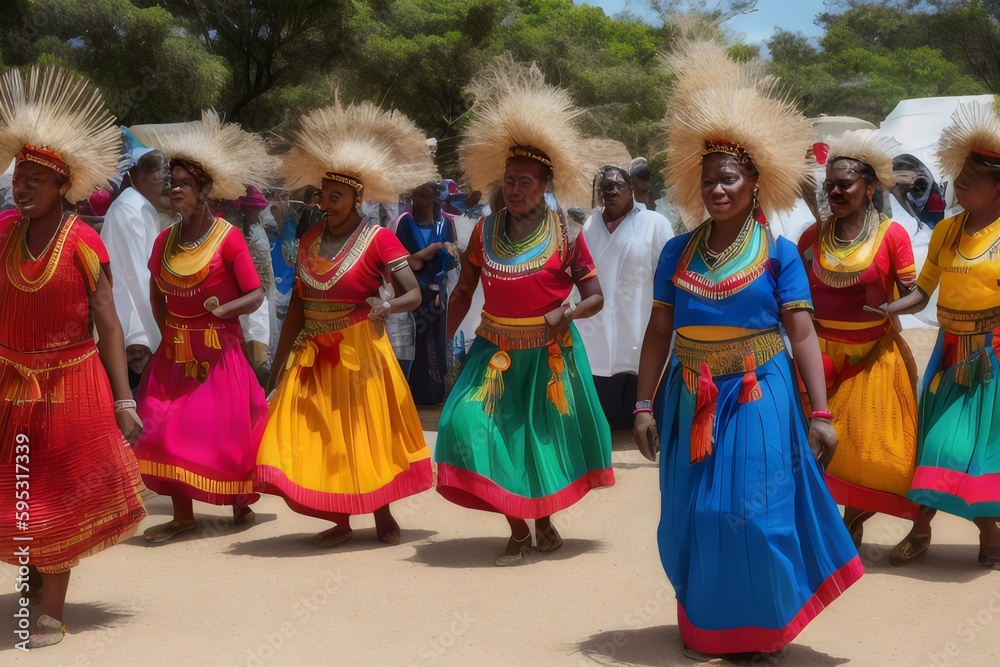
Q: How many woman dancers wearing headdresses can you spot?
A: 7